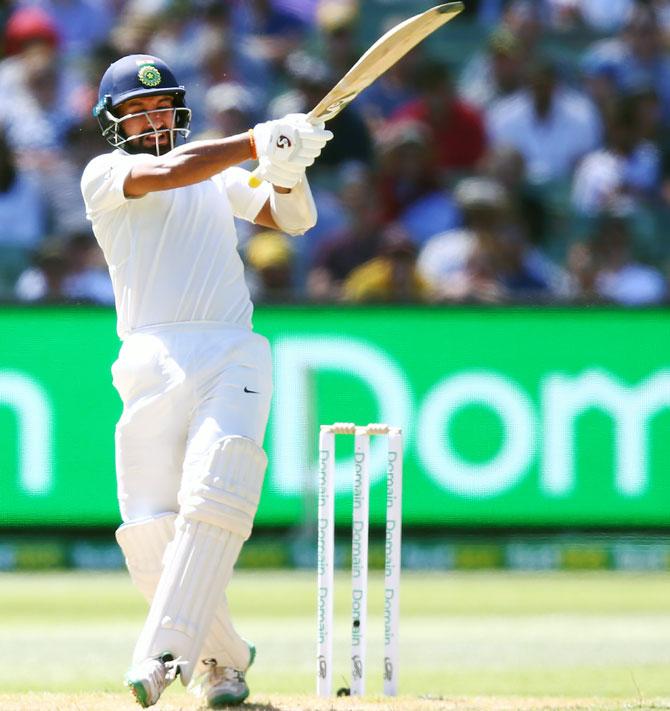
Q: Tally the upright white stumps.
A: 3